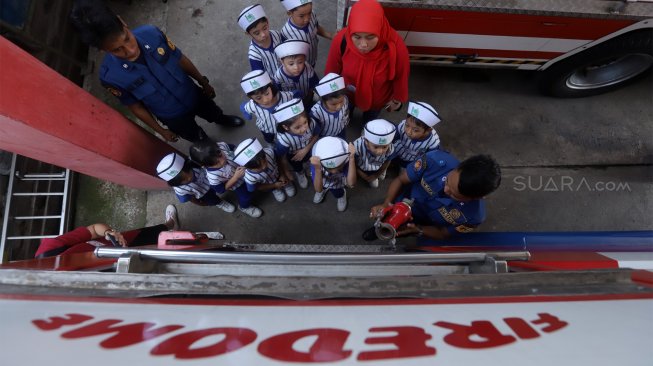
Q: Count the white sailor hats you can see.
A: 11